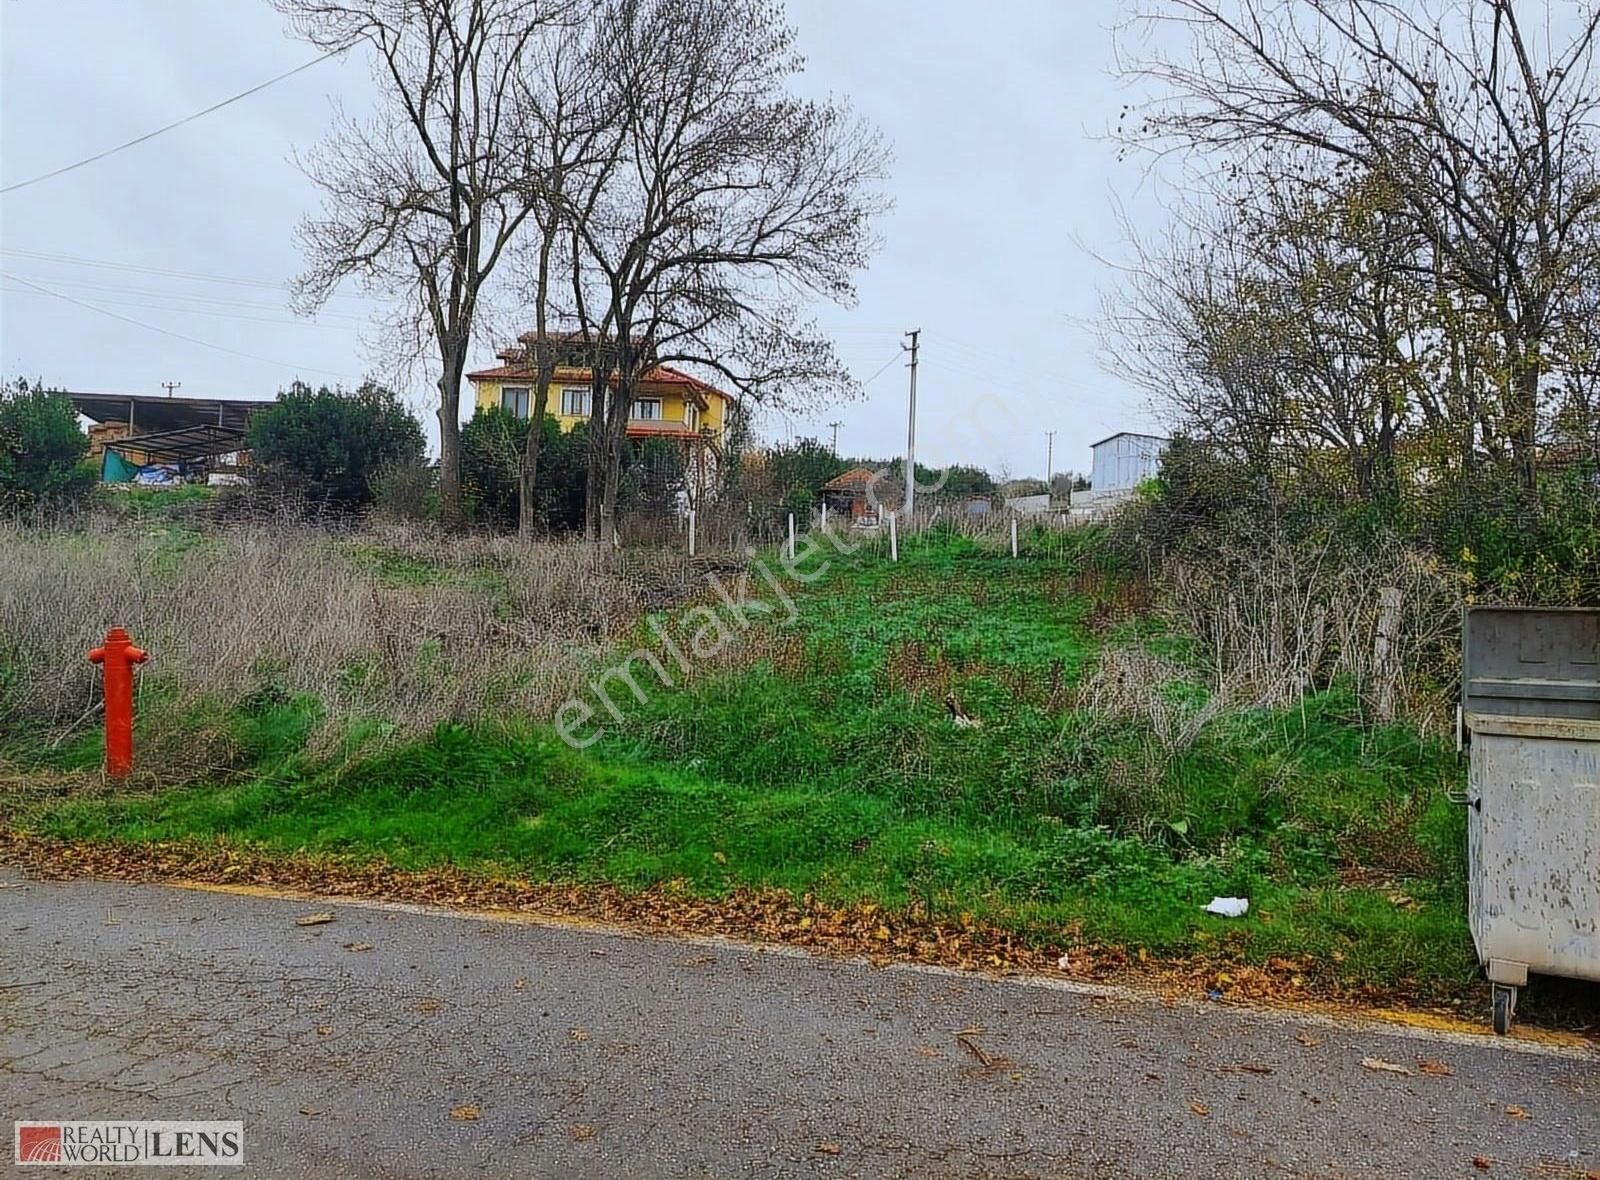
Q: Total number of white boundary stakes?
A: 6